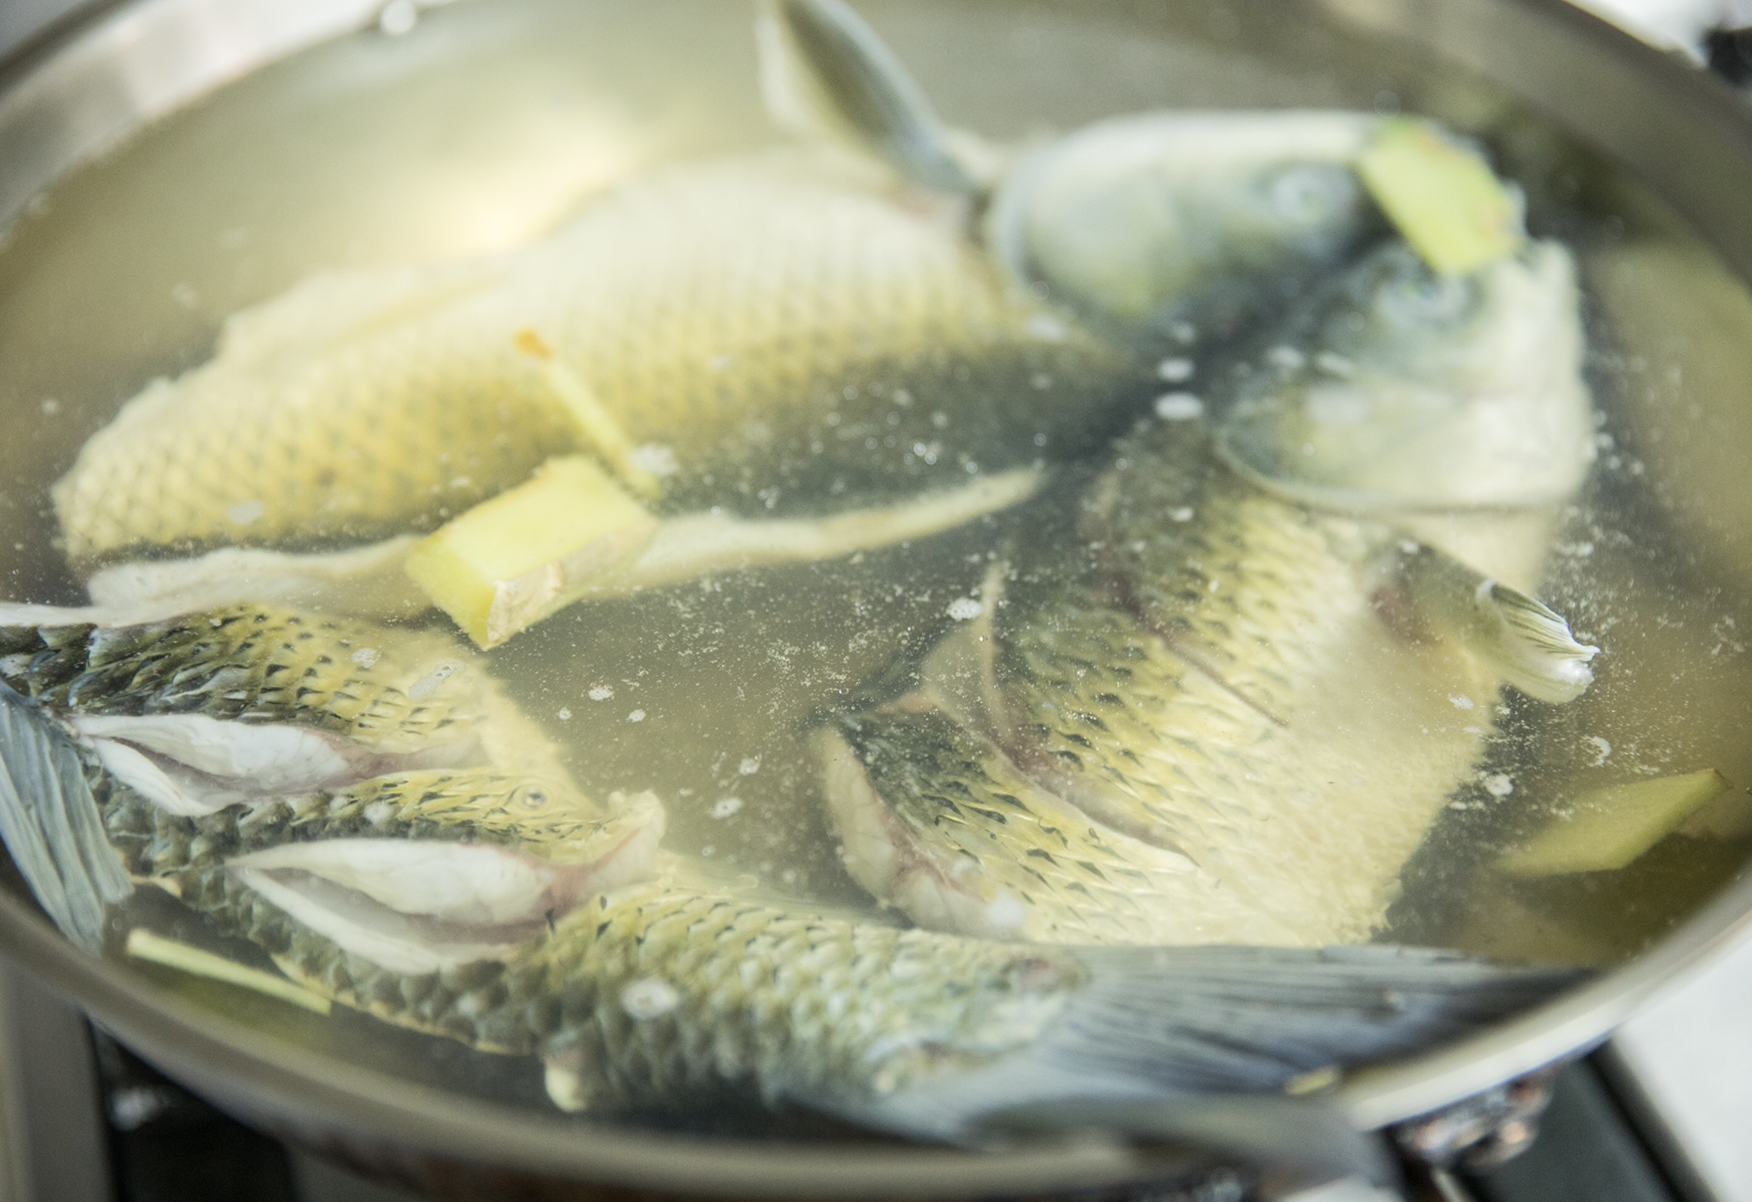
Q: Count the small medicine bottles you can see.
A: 0